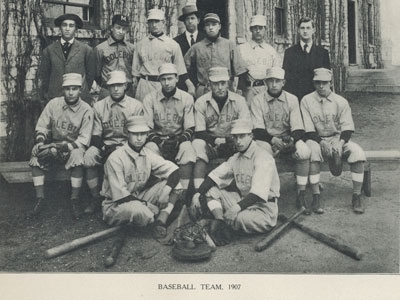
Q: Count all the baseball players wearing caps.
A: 12